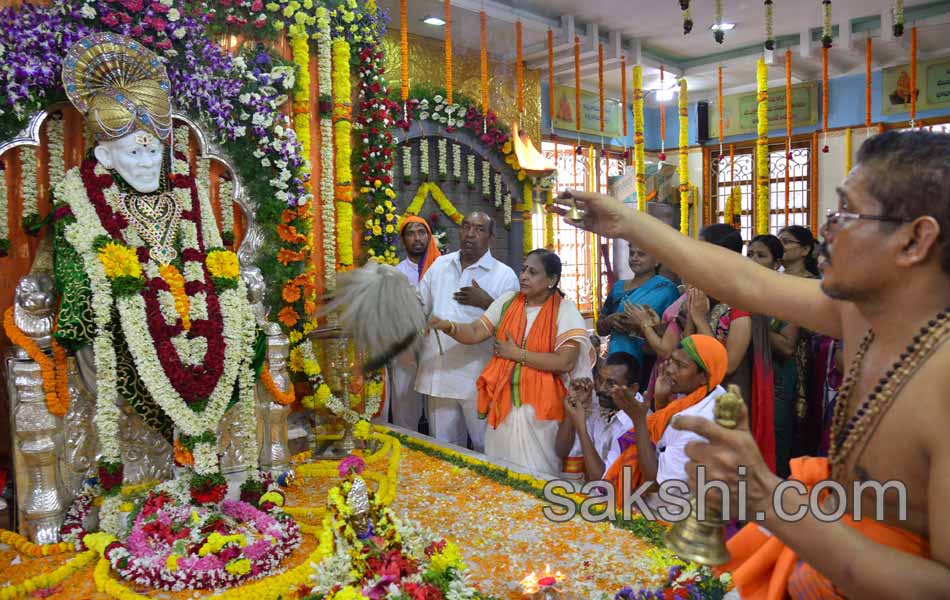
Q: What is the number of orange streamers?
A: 14